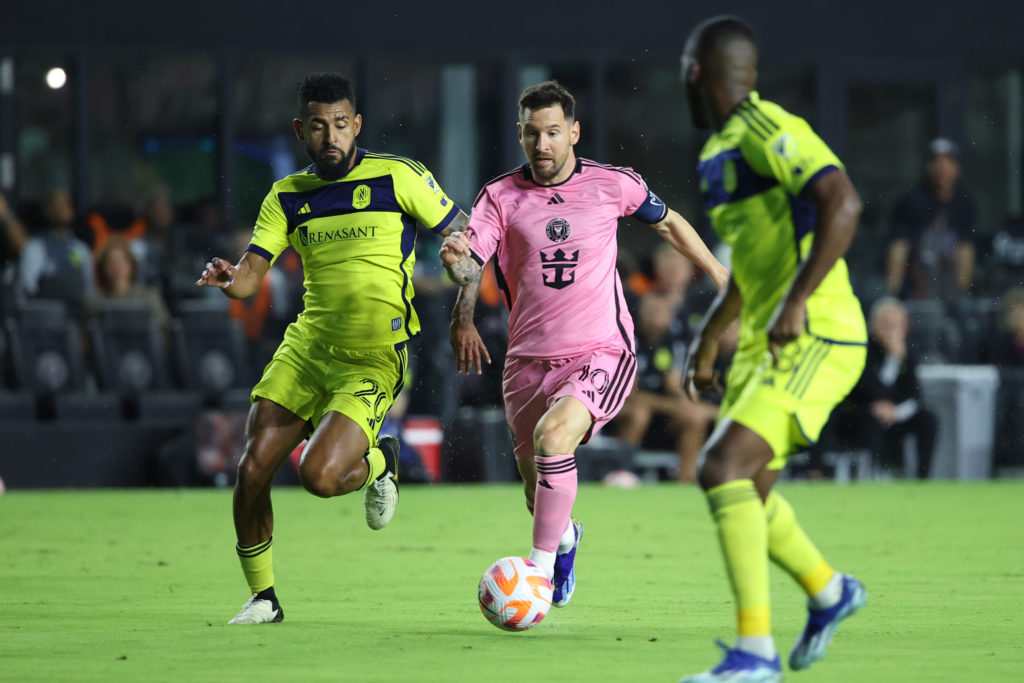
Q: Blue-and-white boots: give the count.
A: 3